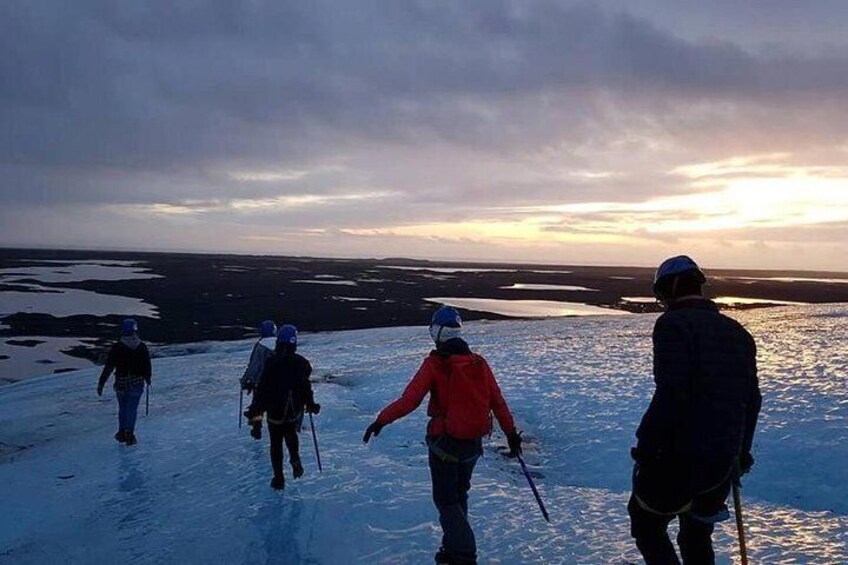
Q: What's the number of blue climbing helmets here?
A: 5